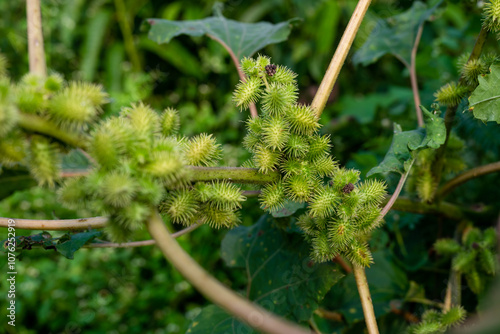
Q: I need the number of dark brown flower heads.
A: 2